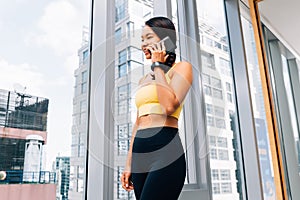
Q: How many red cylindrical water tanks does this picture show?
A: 0